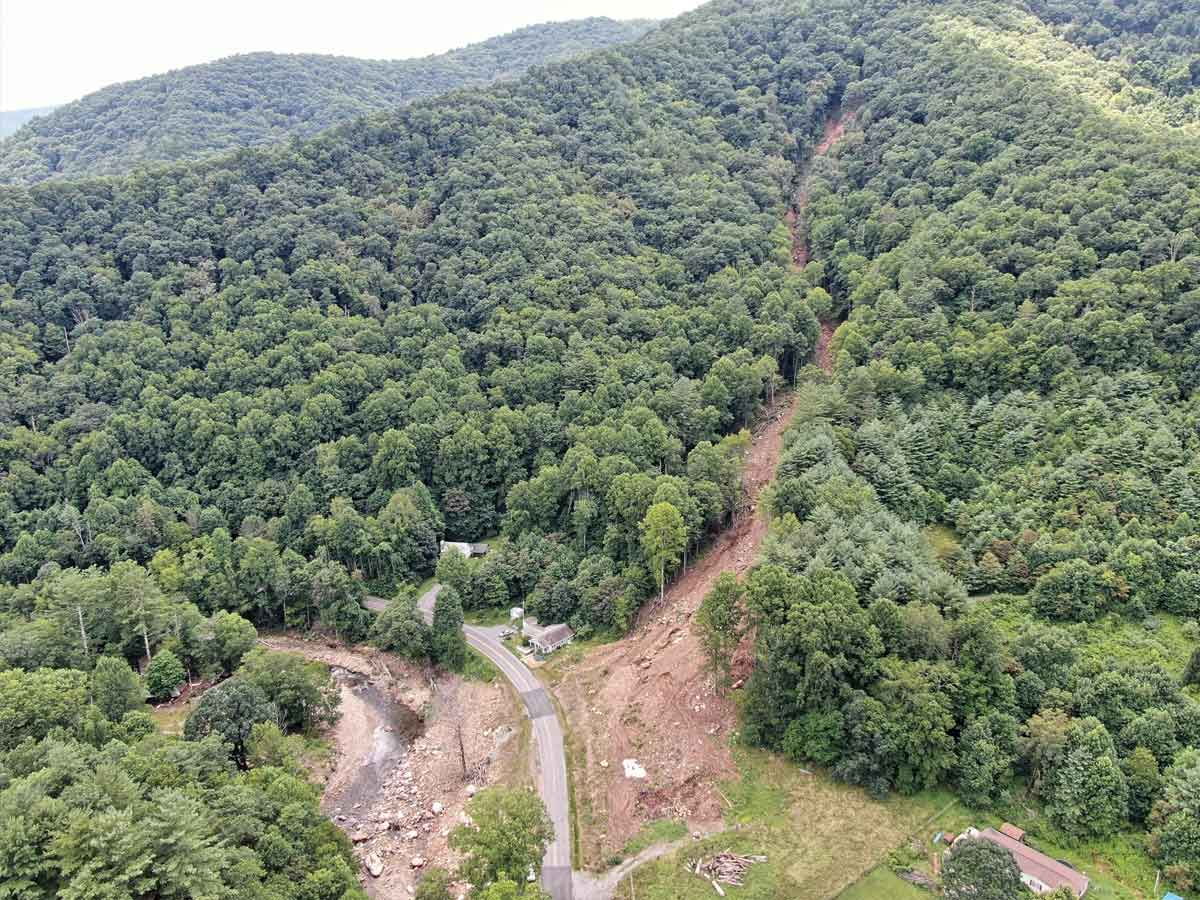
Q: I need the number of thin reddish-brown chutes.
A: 1